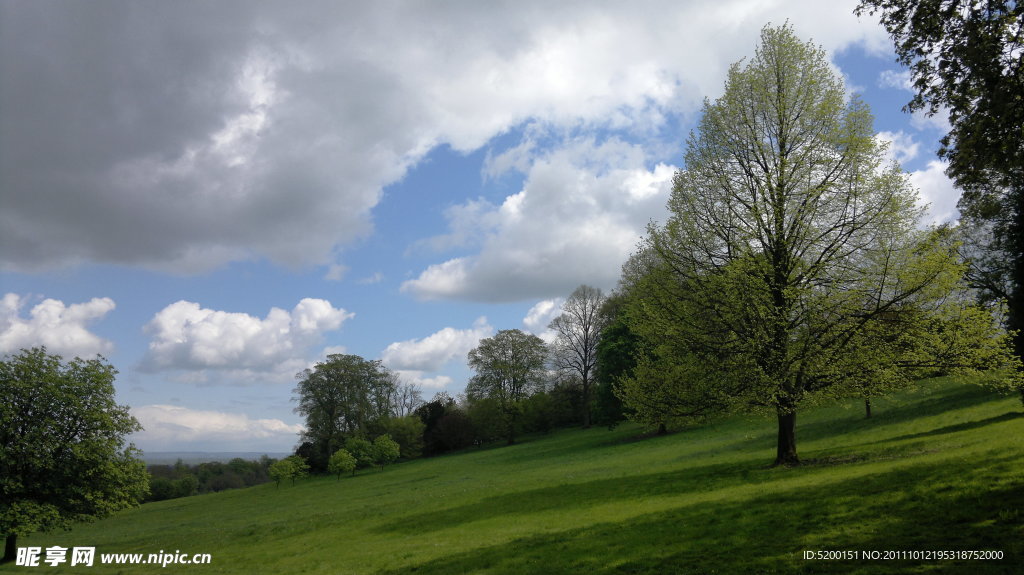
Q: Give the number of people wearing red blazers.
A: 0